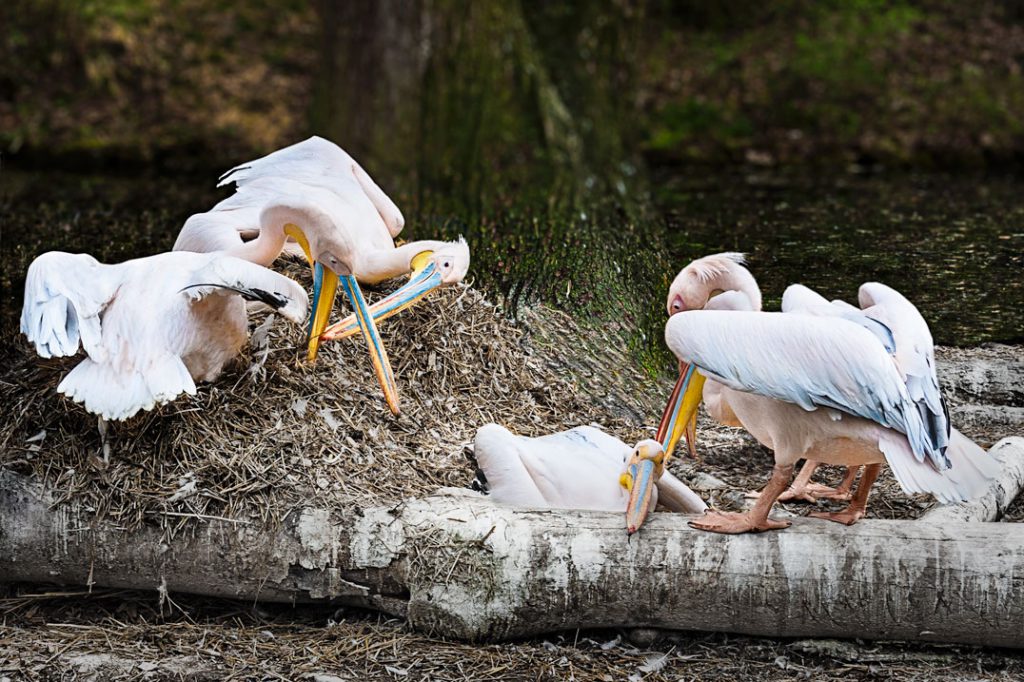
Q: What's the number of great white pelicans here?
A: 5